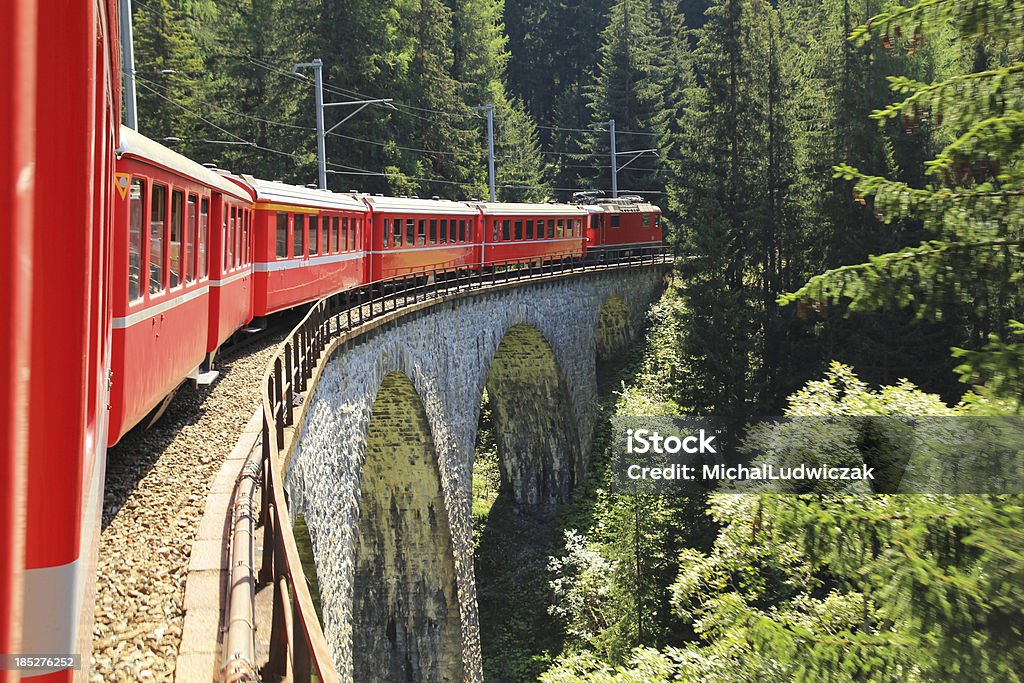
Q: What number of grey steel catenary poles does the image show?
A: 4